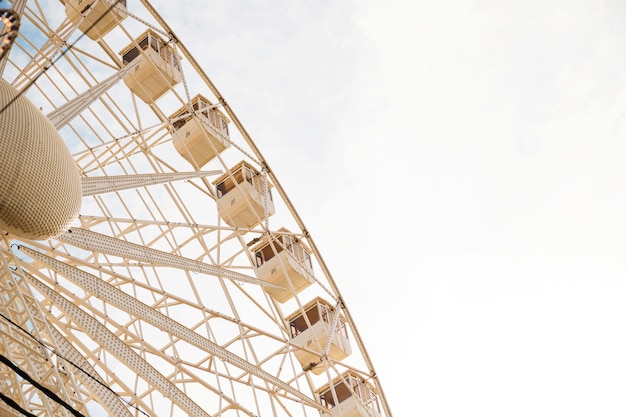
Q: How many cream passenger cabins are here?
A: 7